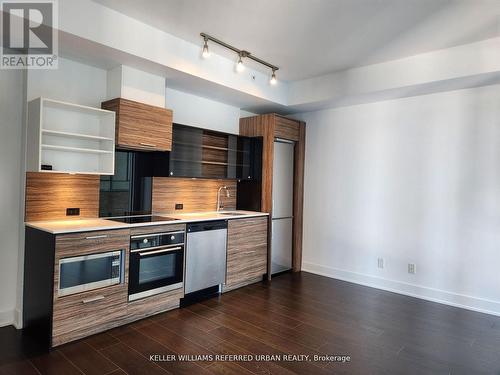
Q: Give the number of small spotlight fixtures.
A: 3